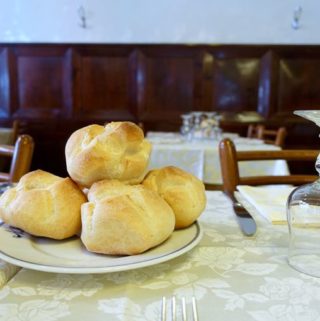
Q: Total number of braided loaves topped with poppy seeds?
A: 0